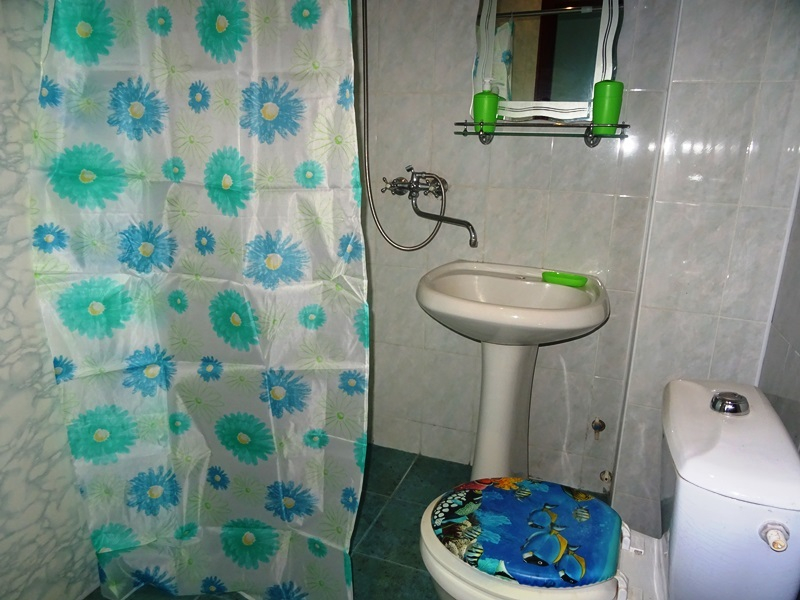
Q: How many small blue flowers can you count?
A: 12